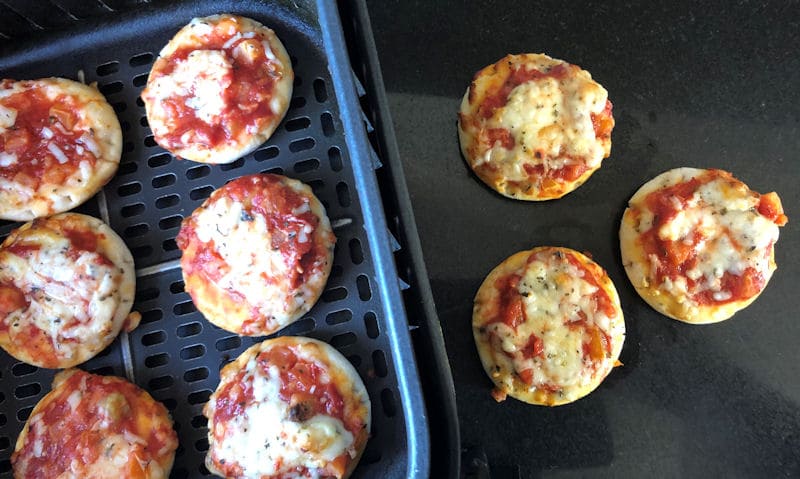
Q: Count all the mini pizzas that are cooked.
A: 3